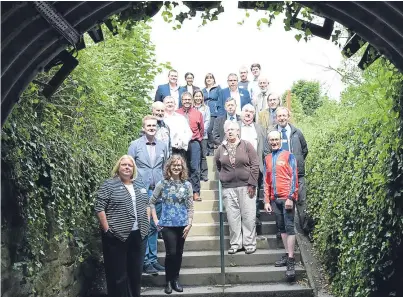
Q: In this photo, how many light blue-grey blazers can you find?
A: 1